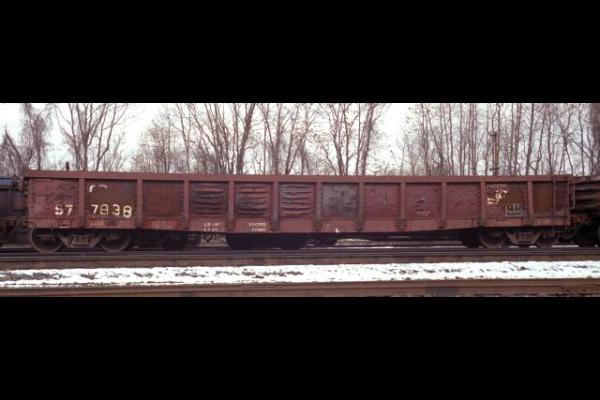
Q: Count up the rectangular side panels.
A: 12